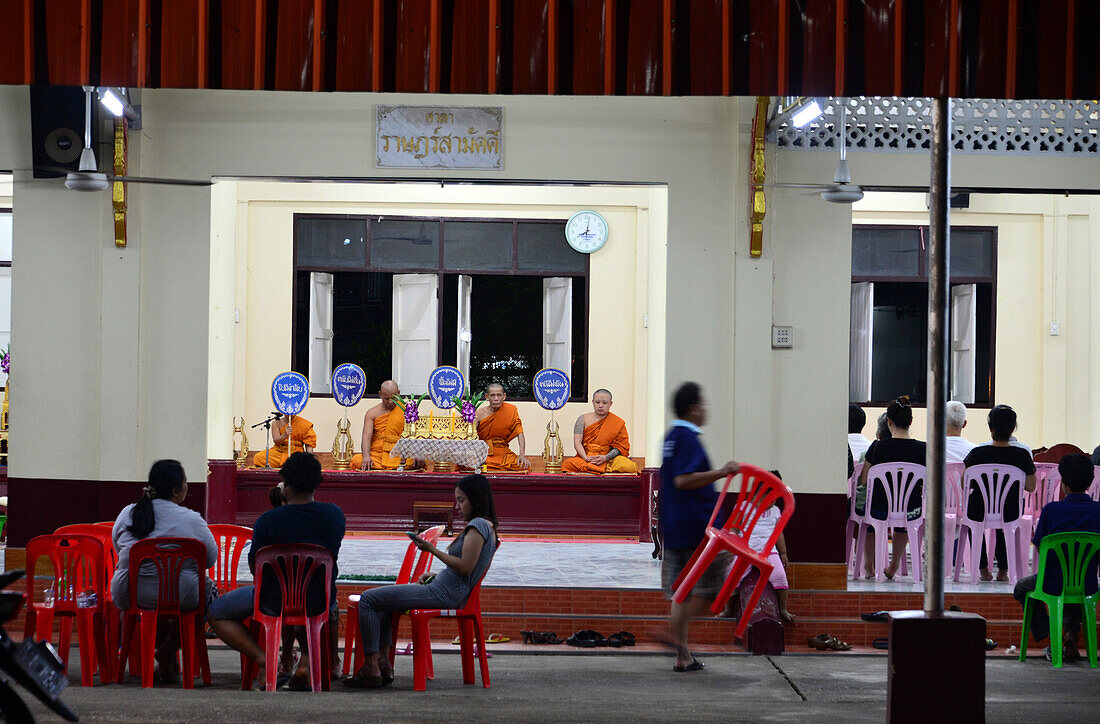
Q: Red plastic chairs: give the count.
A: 9